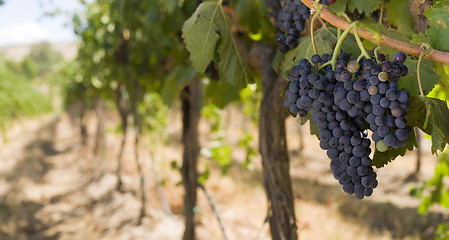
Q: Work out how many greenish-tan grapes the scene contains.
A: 4